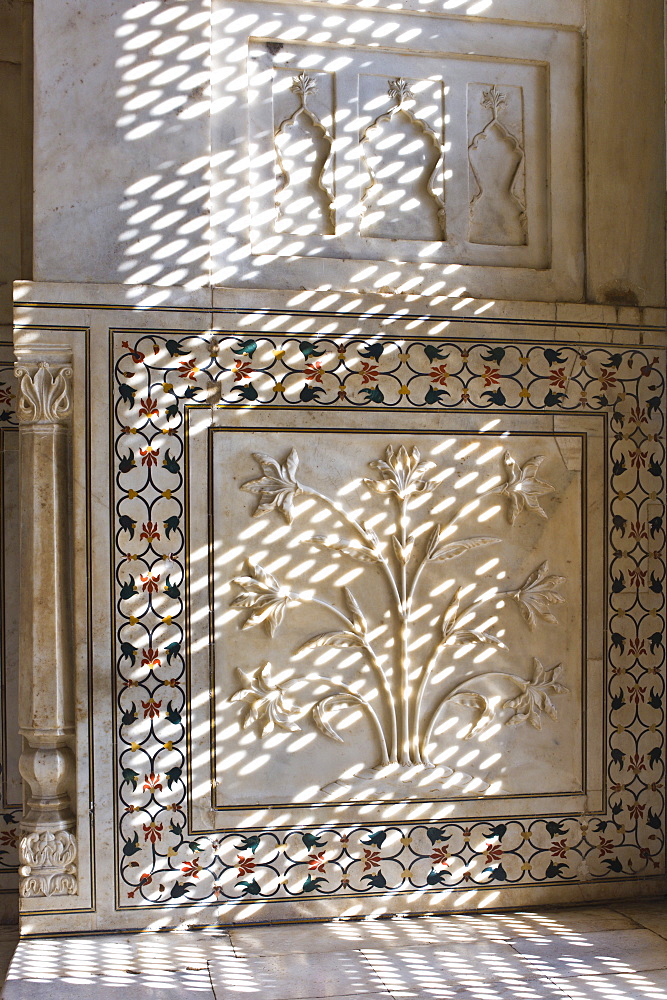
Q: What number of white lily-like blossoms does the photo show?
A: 7